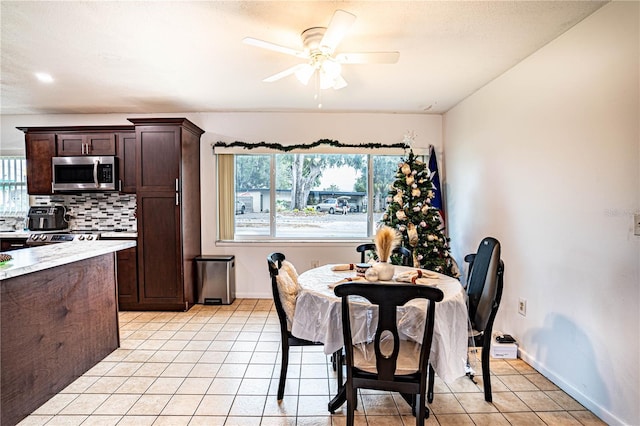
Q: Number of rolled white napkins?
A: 4